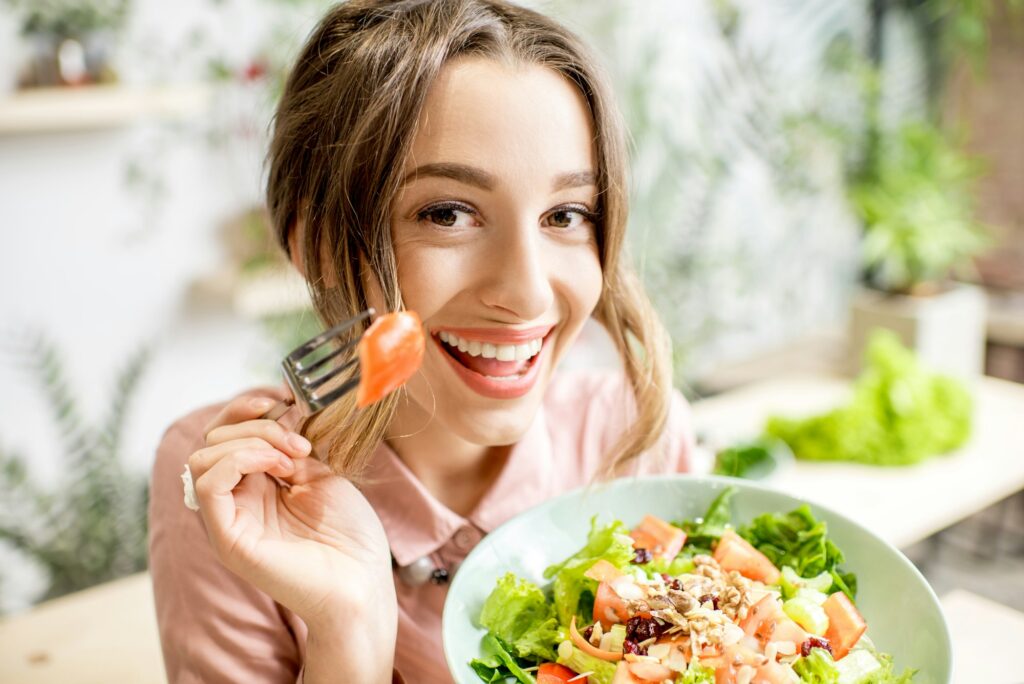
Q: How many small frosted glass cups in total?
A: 0